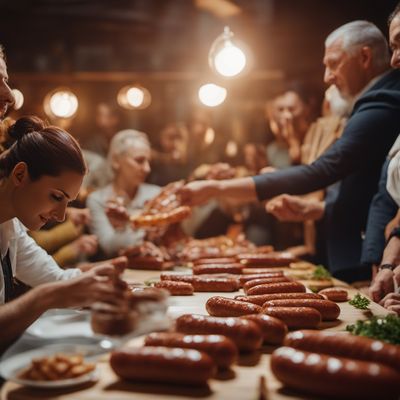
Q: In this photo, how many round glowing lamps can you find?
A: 5